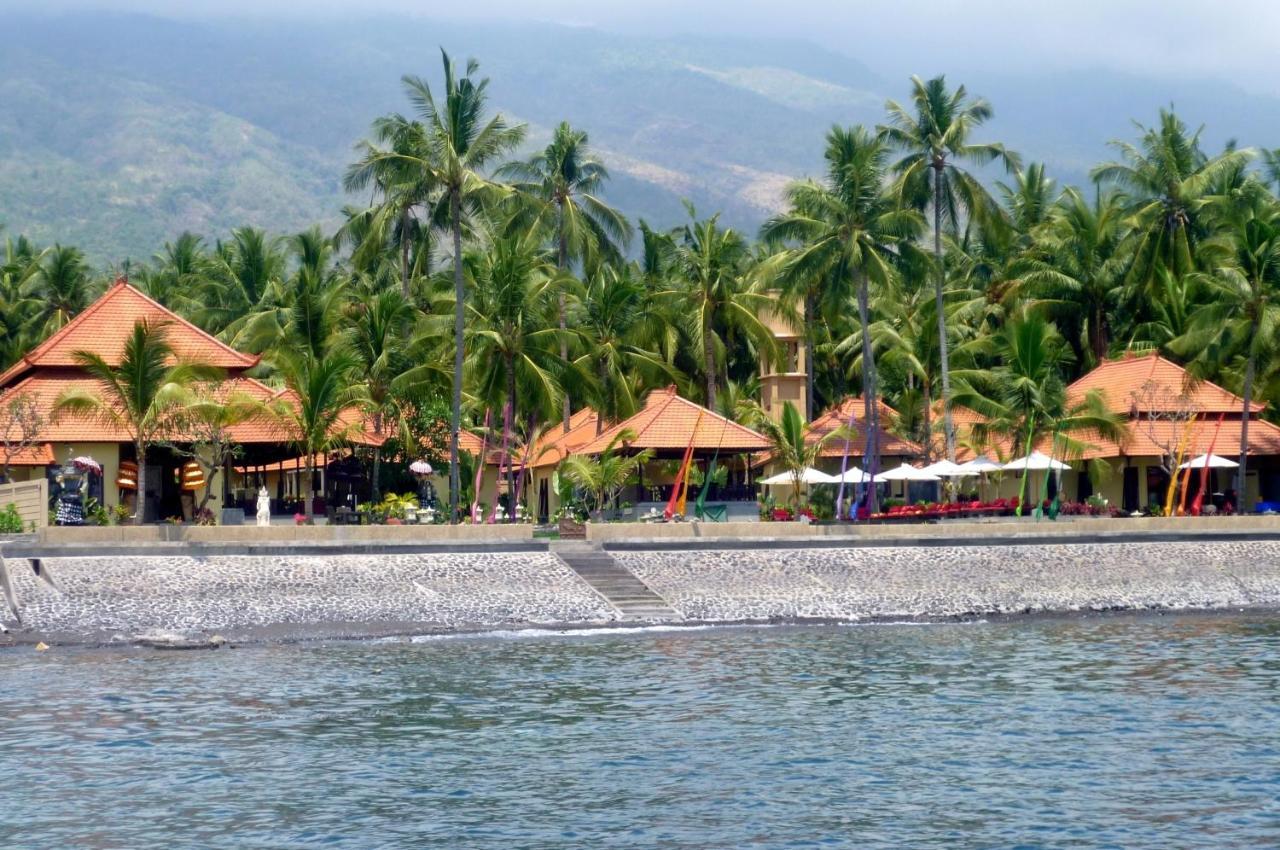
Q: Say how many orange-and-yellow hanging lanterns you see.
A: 2